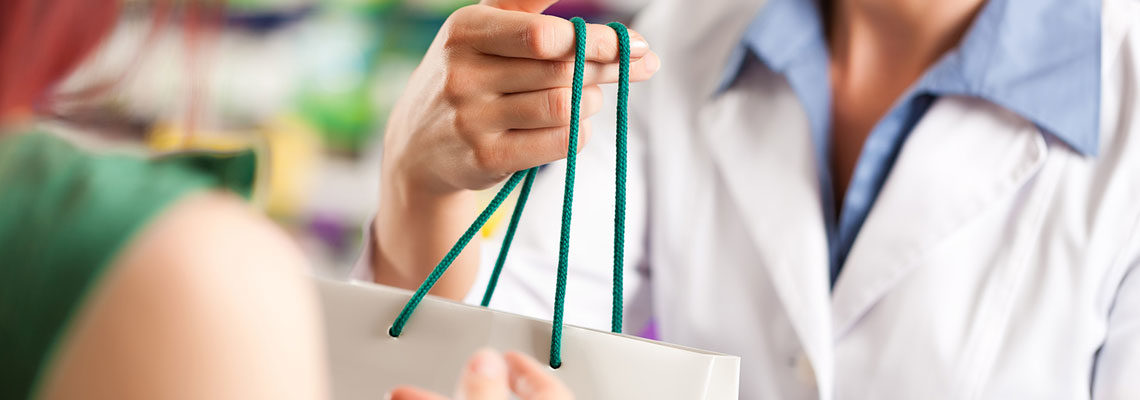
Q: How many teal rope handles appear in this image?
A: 2